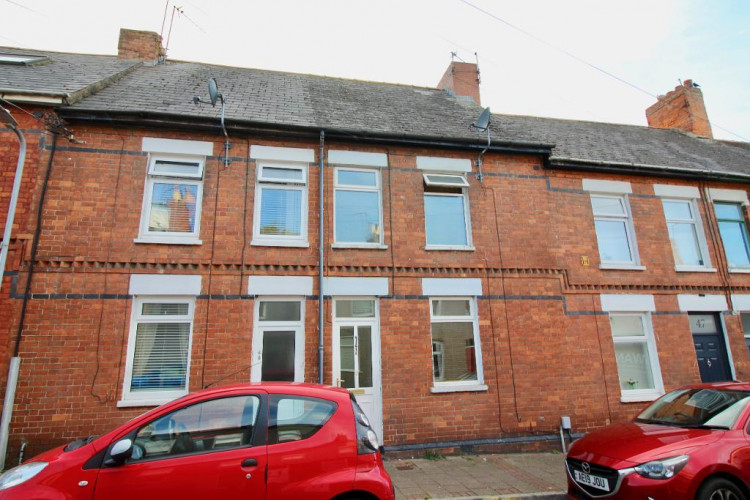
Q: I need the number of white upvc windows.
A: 9